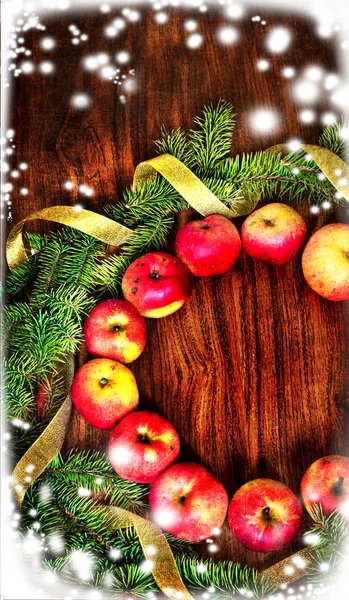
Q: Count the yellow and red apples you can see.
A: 10